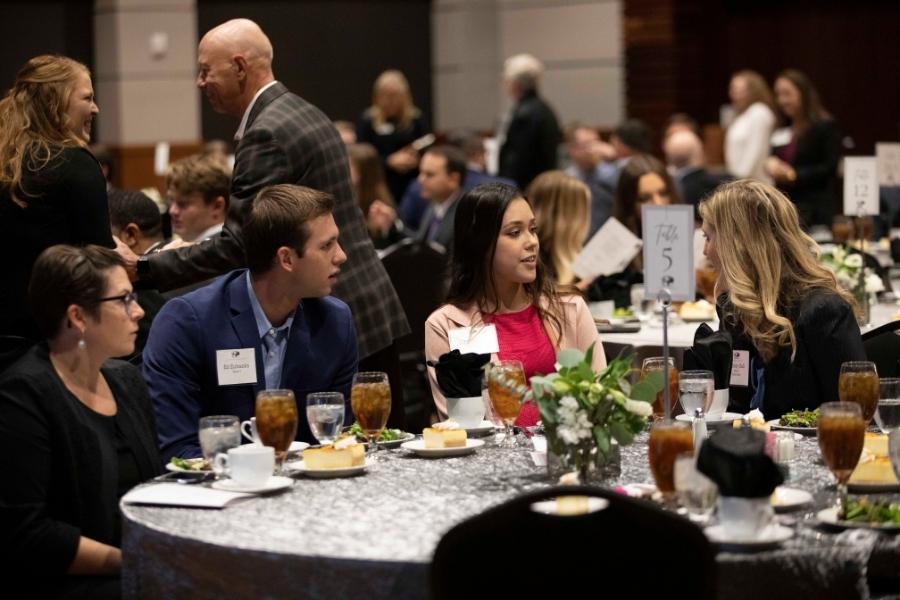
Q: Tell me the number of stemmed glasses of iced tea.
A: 7